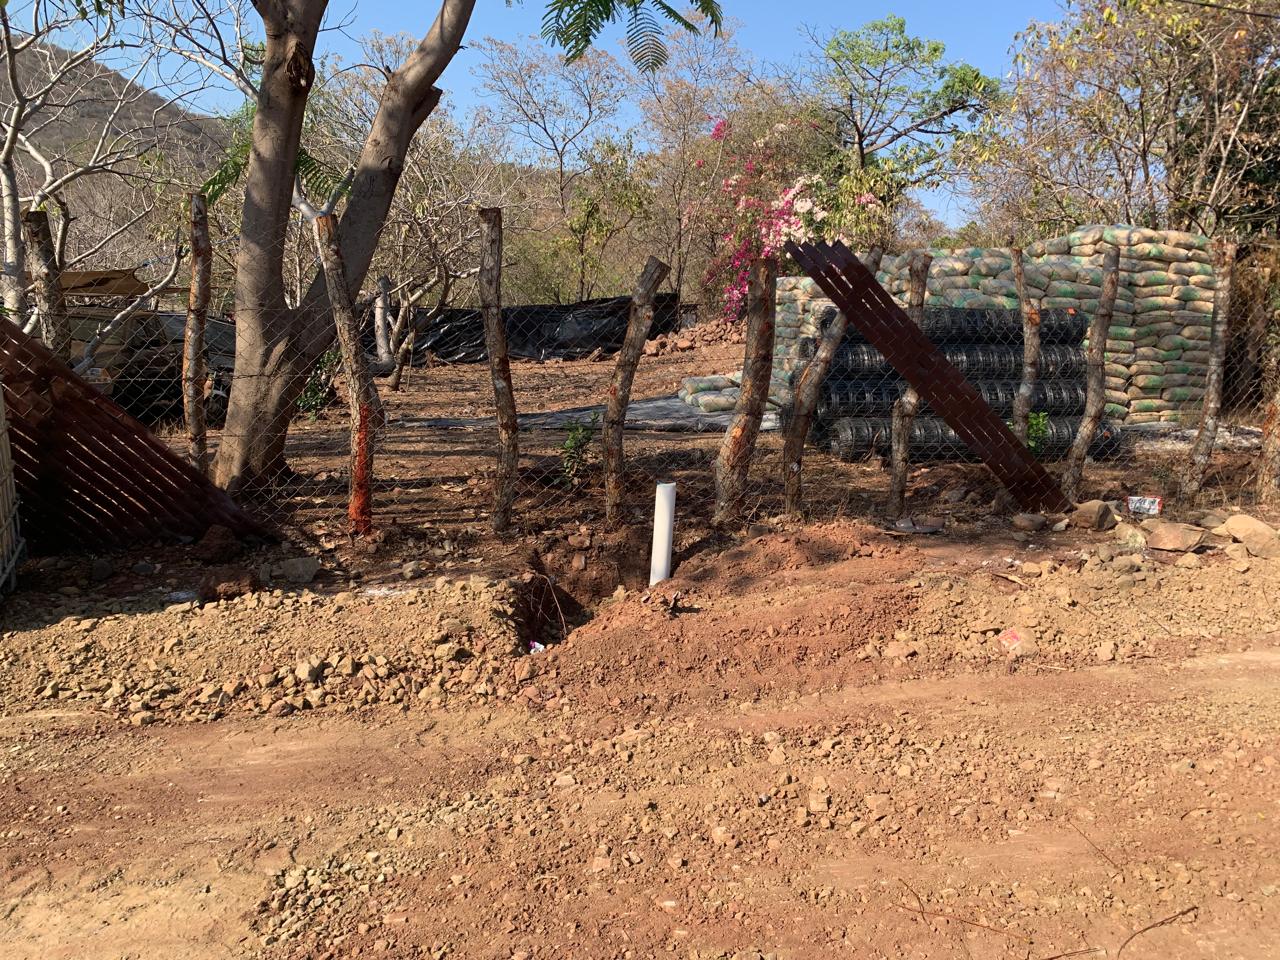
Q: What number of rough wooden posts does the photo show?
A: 12